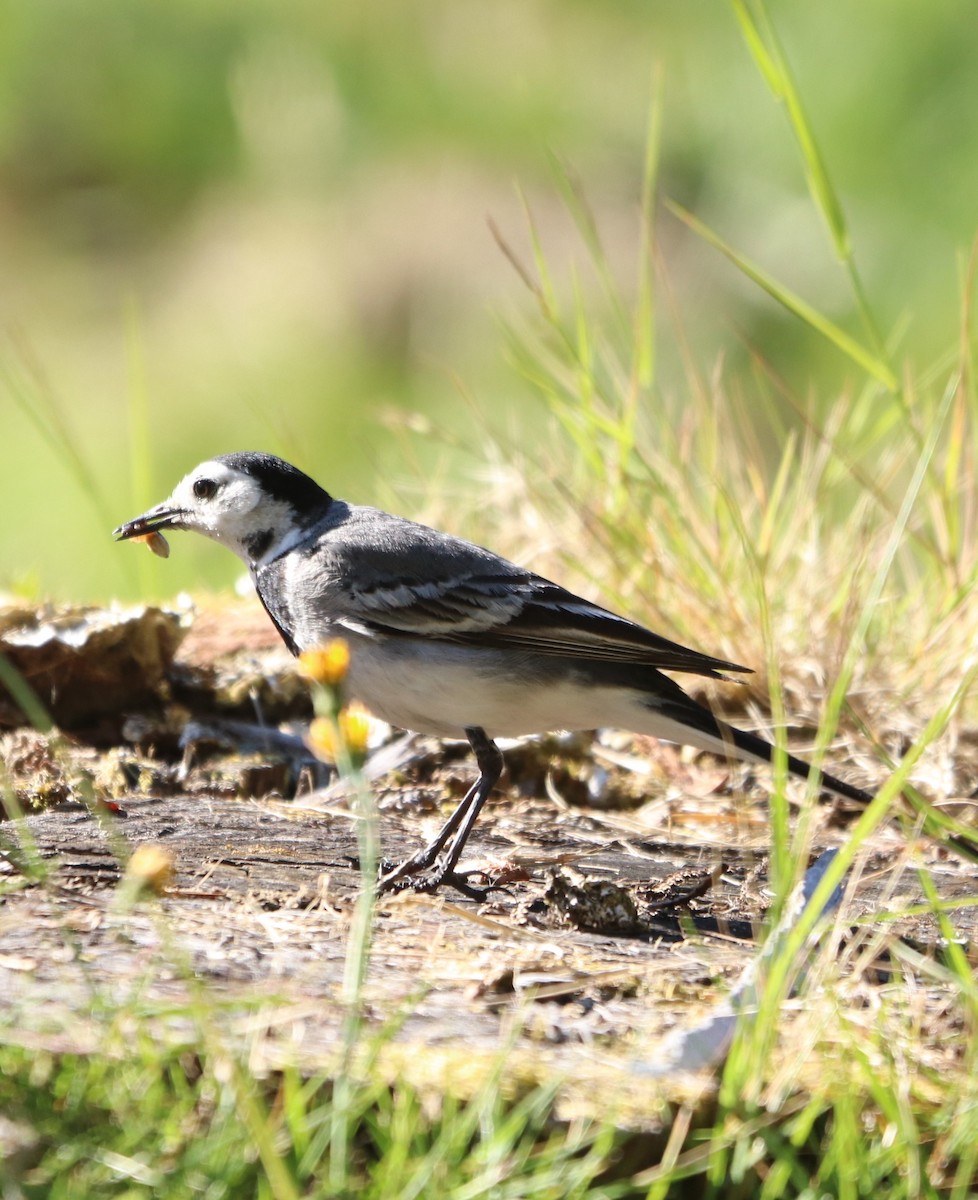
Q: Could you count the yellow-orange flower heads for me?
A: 3